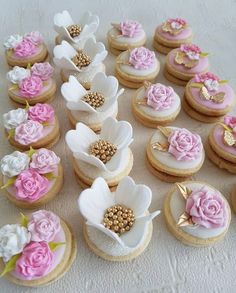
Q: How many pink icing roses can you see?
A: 15